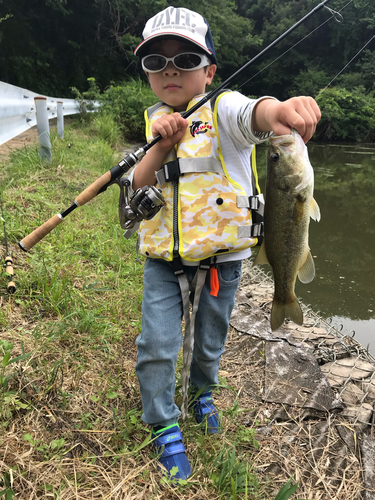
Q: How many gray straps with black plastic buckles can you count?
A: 5